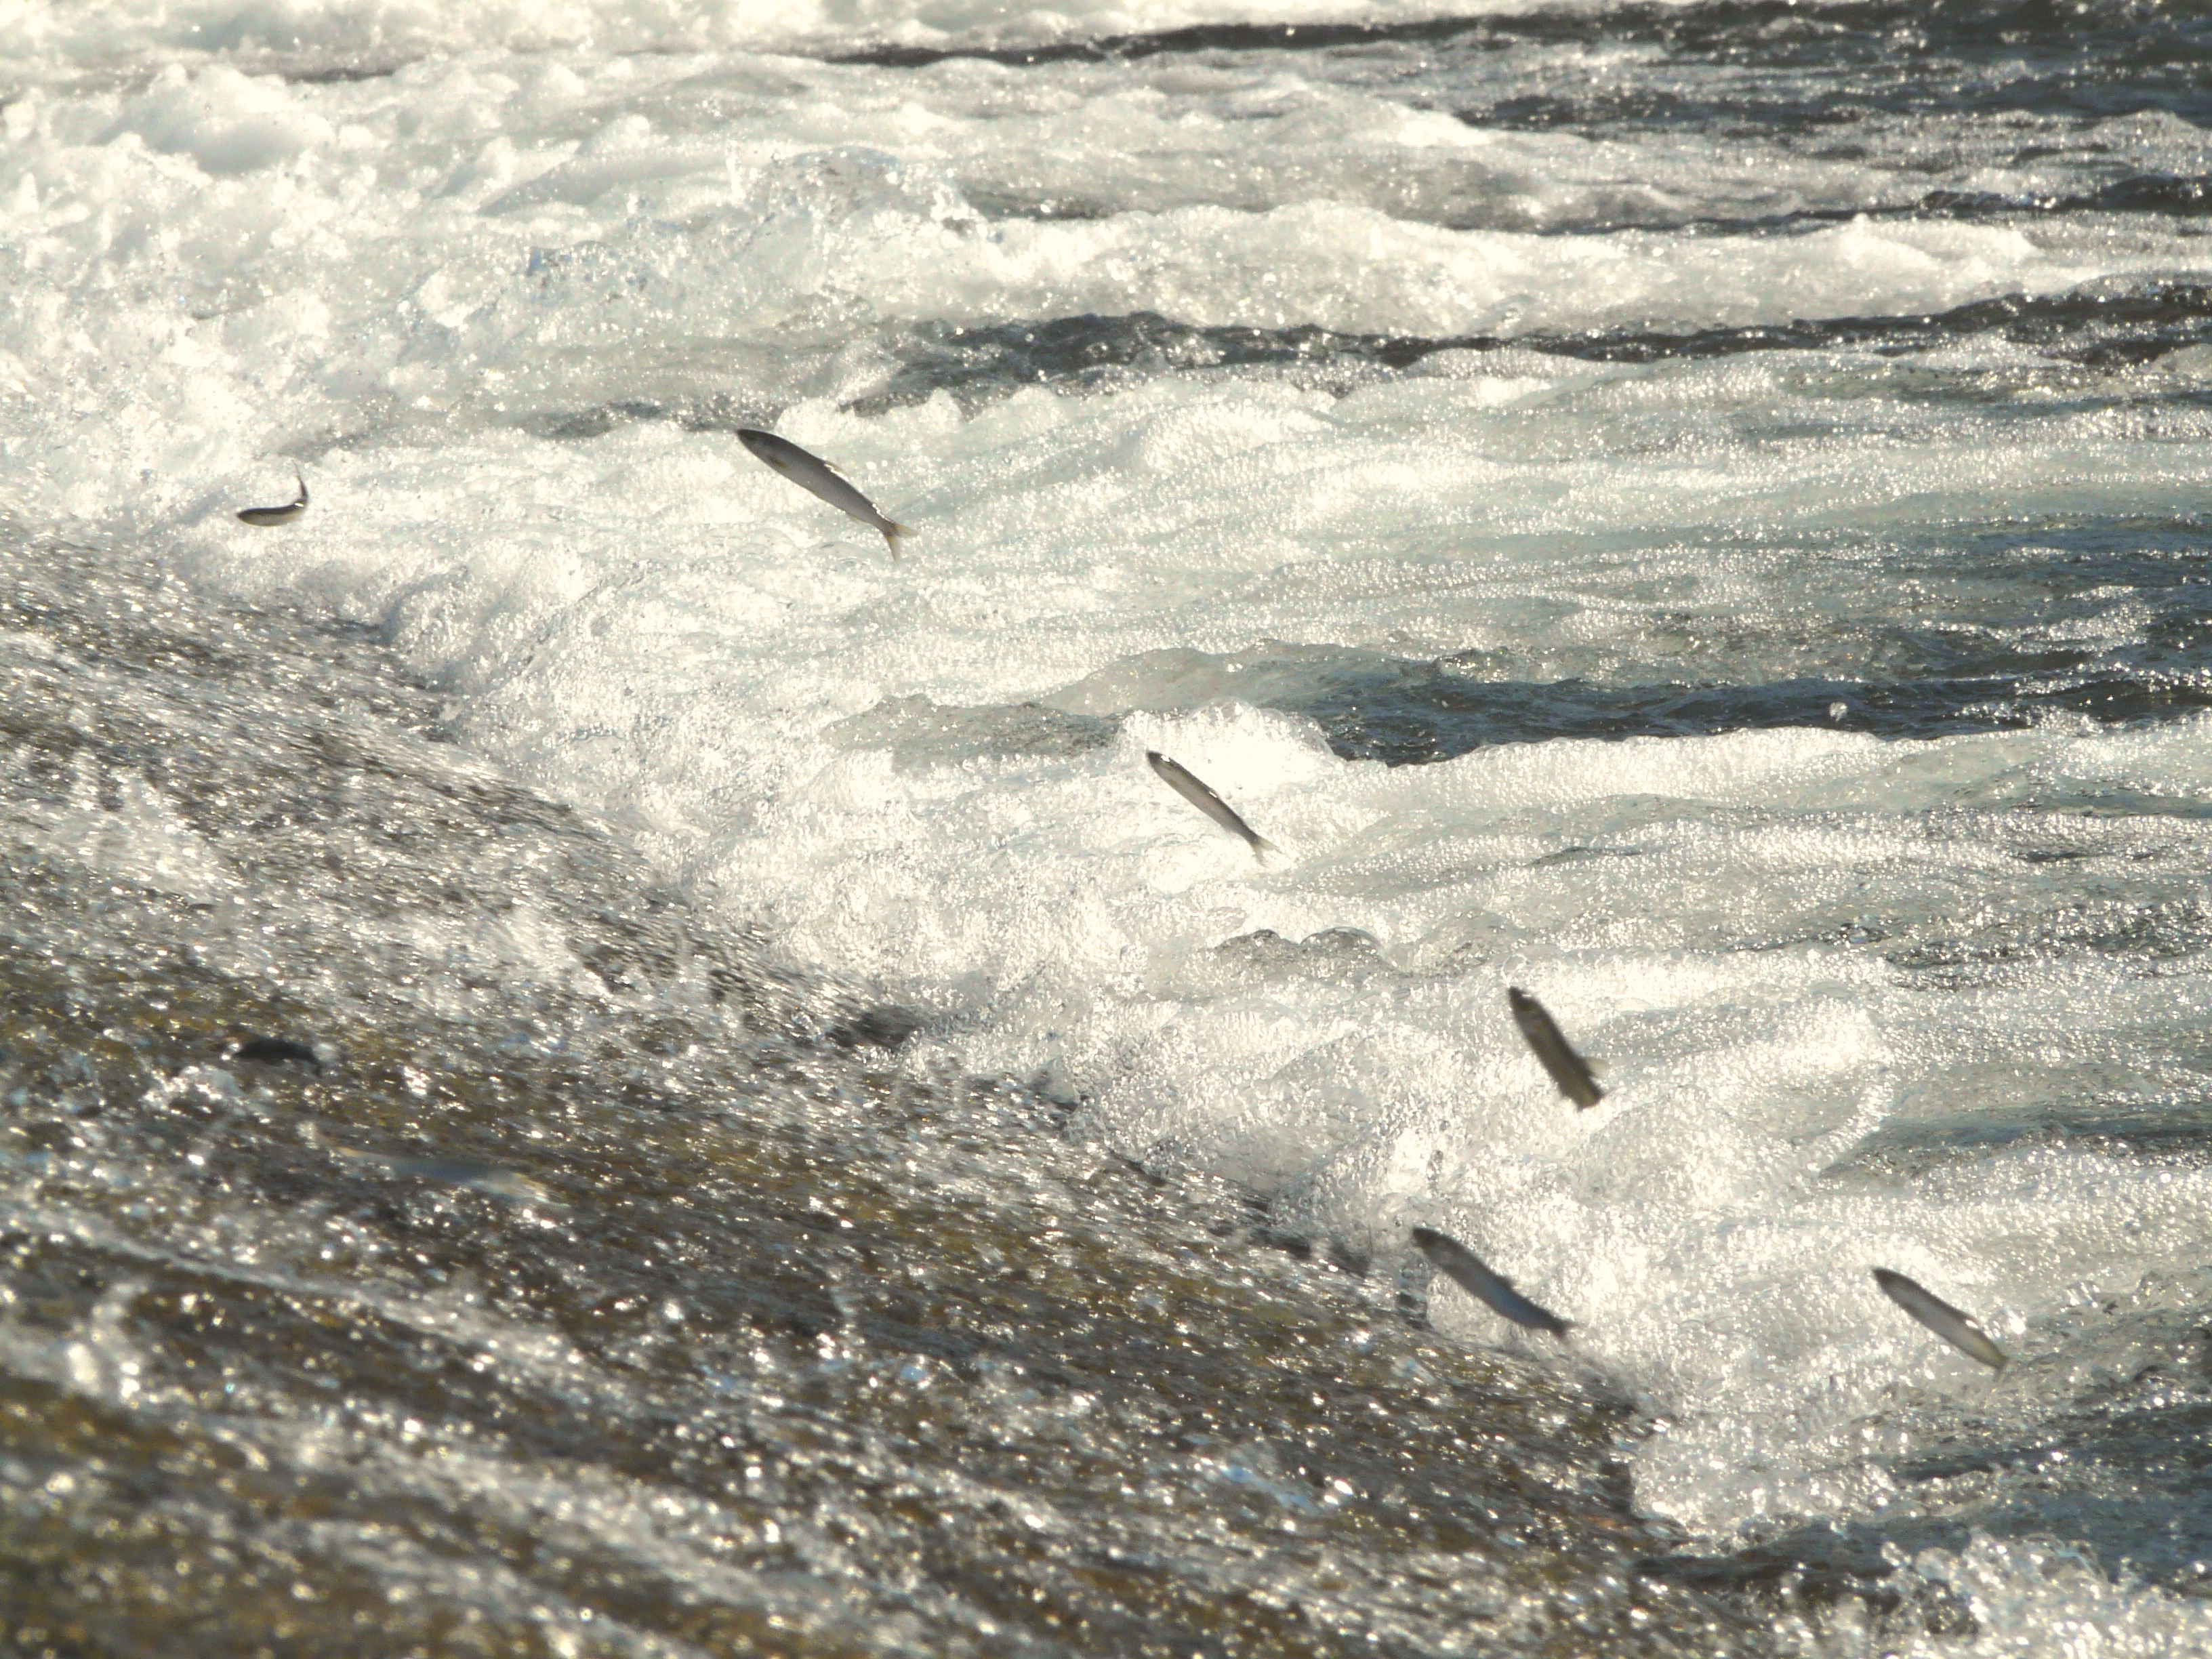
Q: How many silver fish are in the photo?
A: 6